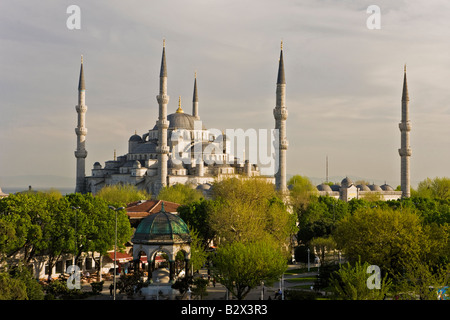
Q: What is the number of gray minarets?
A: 5